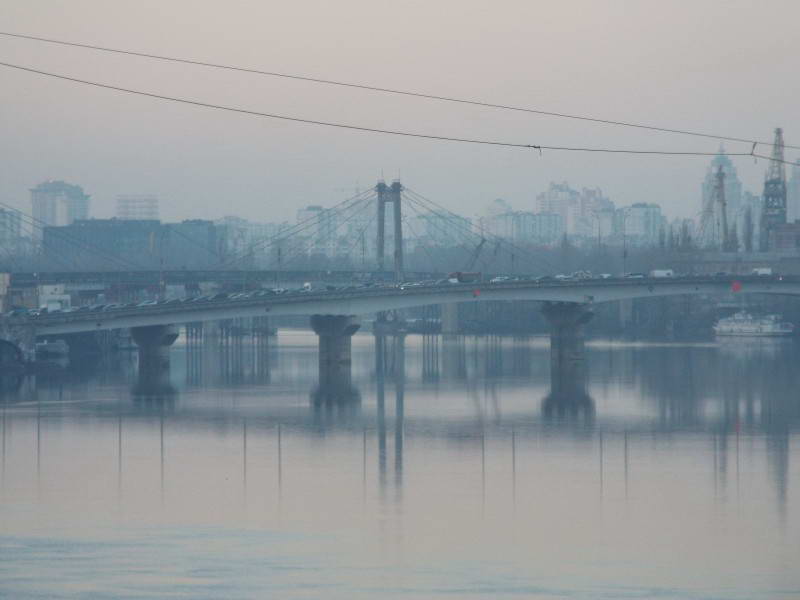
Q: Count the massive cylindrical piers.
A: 3